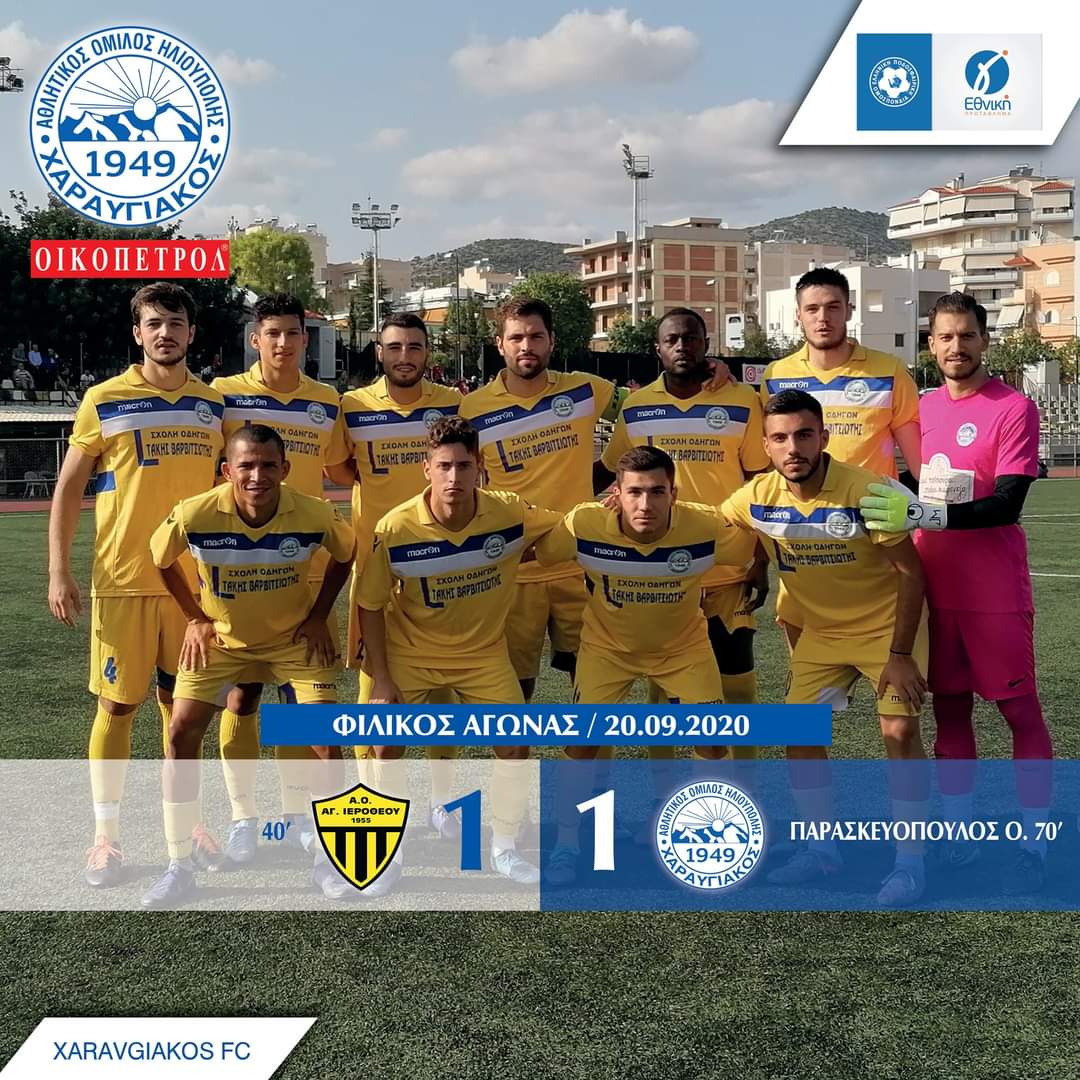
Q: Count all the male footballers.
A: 11